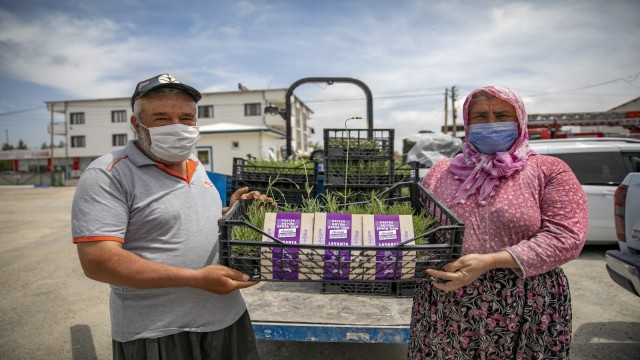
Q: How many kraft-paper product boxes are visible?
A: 3